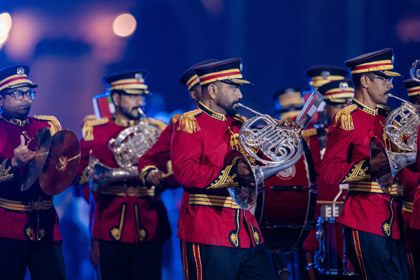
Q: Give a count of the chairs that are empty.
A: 0